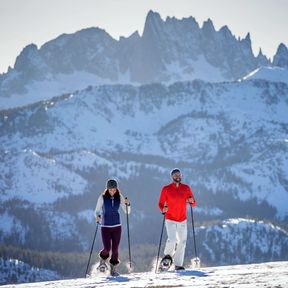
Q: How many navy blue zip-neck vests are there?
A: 1